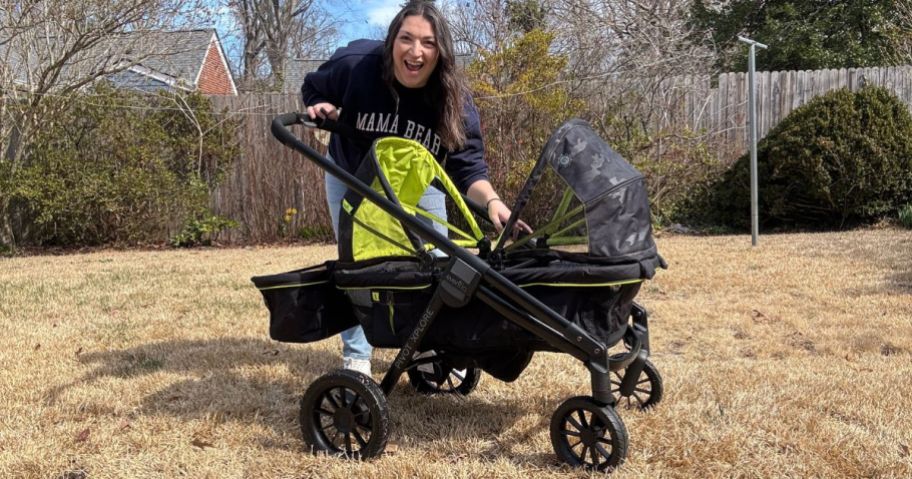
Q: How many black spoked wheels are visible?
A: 4